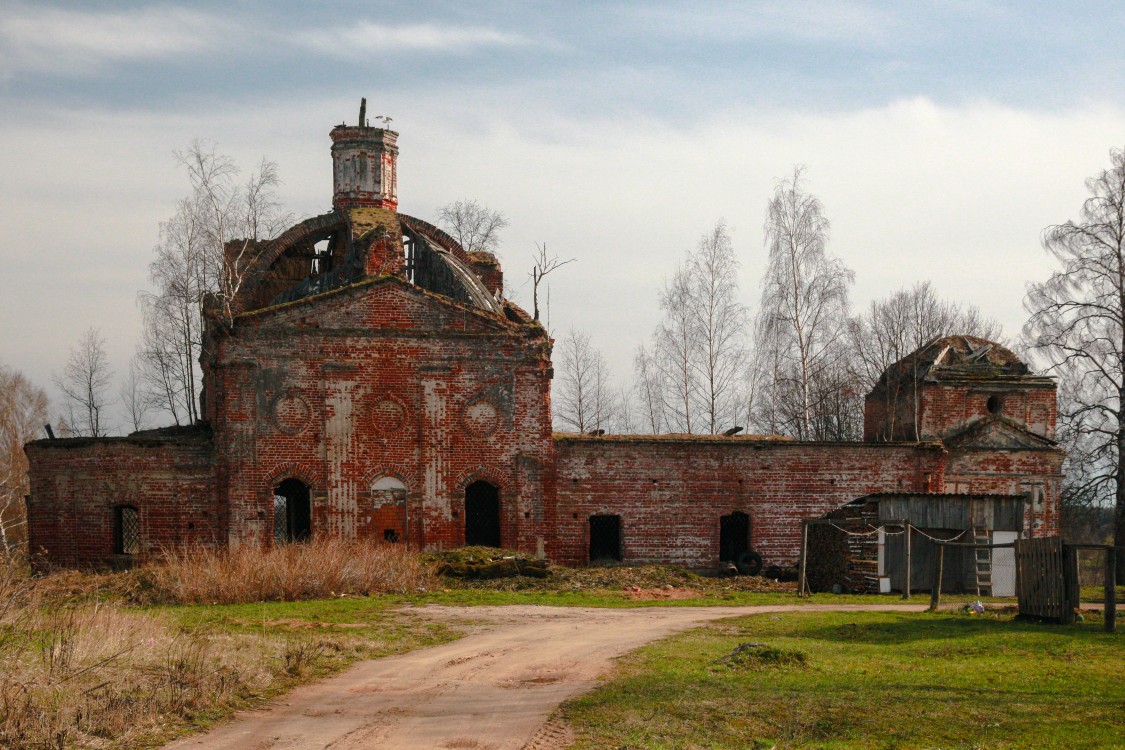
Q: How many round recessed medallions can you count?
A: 3